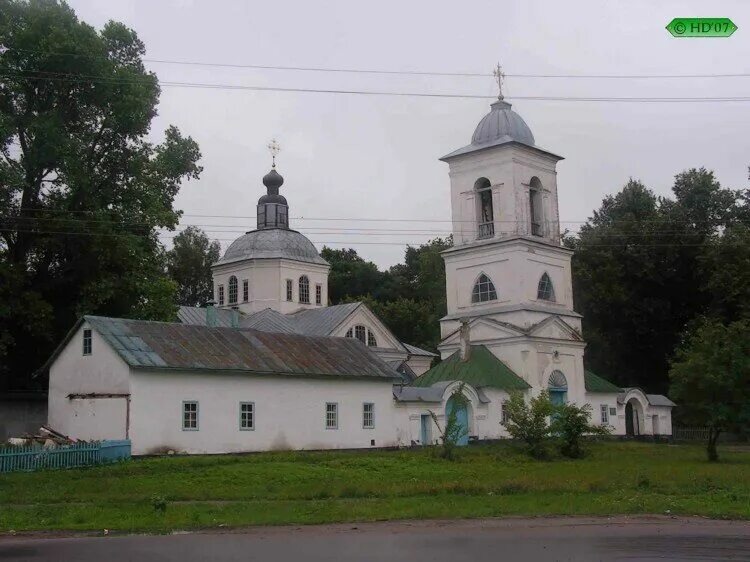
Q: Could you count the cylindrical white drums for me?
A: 1